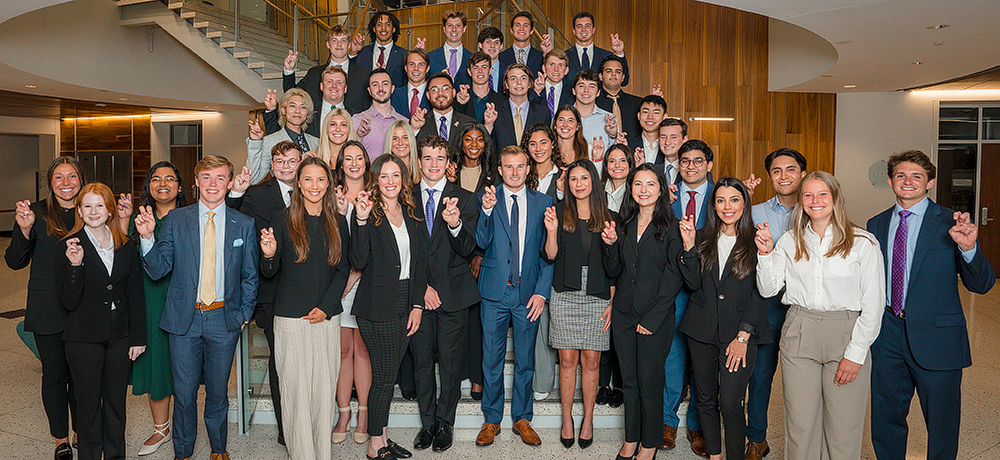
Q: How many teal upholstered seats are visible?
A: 1